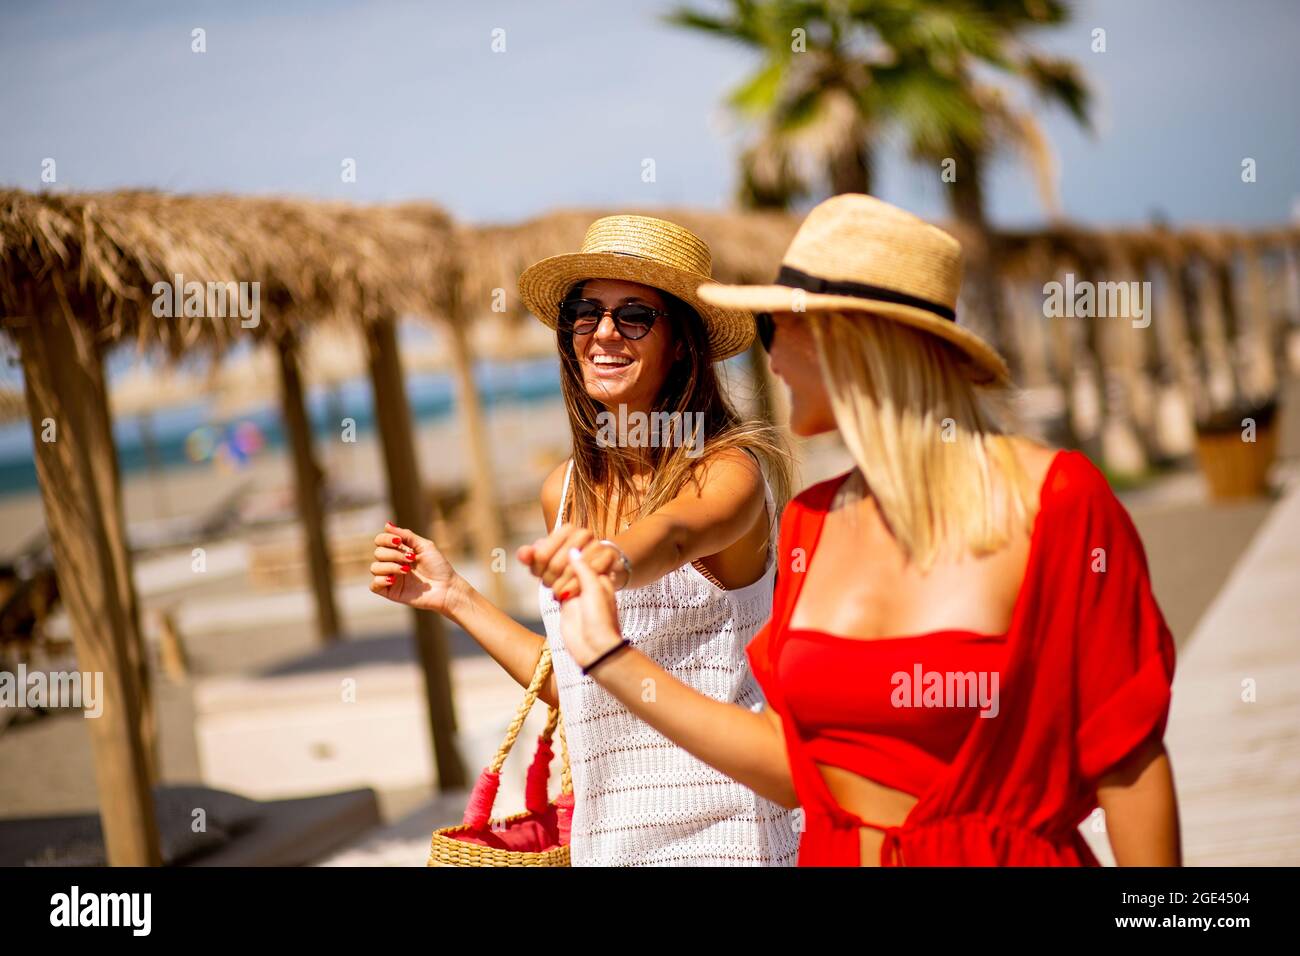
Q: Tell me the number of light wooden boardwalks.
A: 1